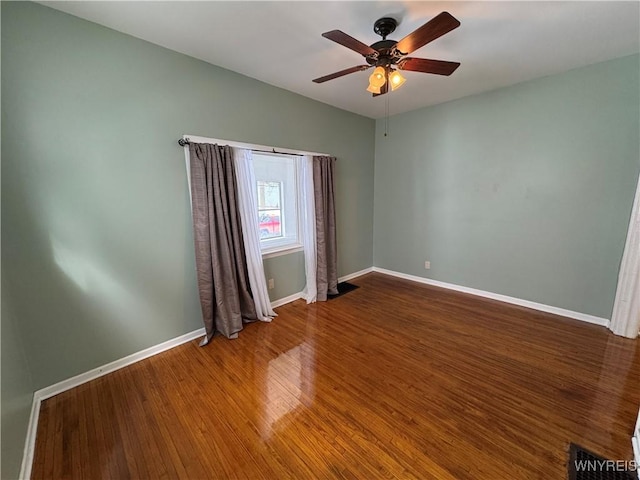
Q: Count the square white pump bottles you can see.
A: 0